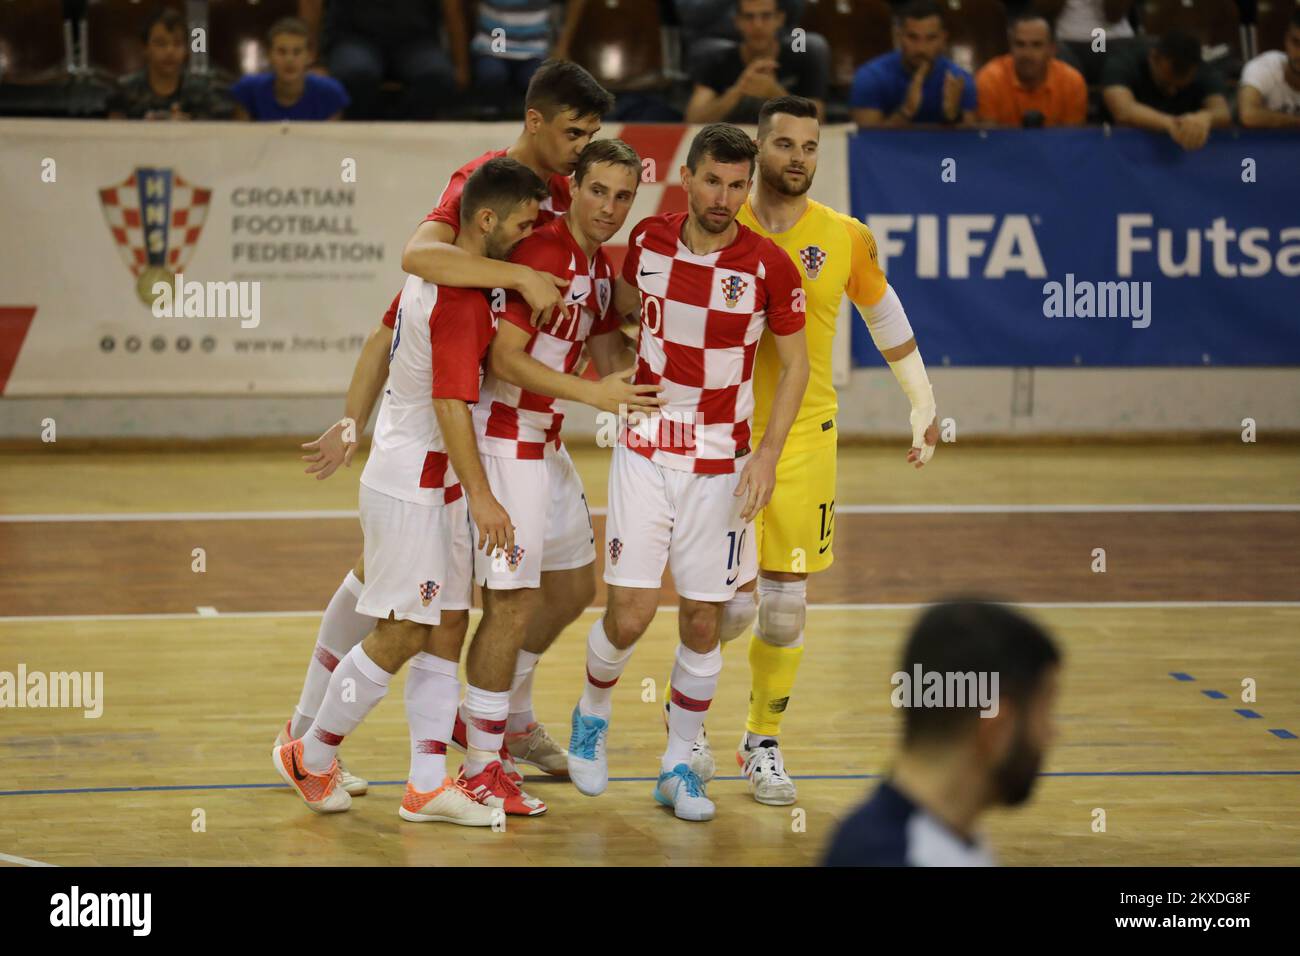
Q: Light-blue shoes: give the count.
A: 2